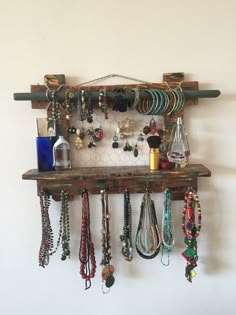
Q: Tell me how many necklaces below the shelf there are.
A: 8